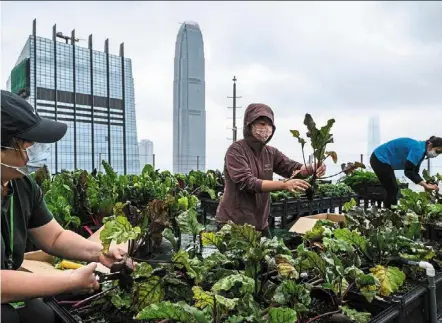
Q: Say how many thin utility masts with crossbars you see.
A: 1